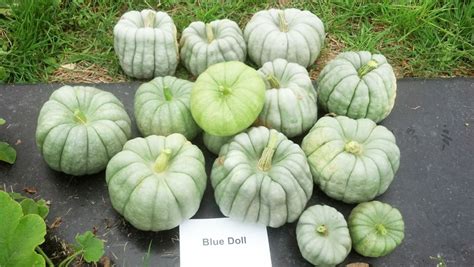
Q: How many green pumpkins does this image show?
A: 14